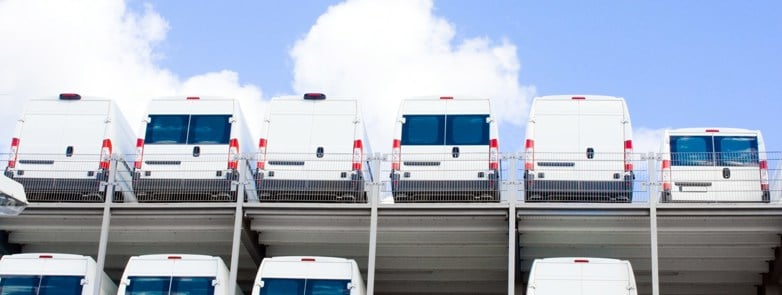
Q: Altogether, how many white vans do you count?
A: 10